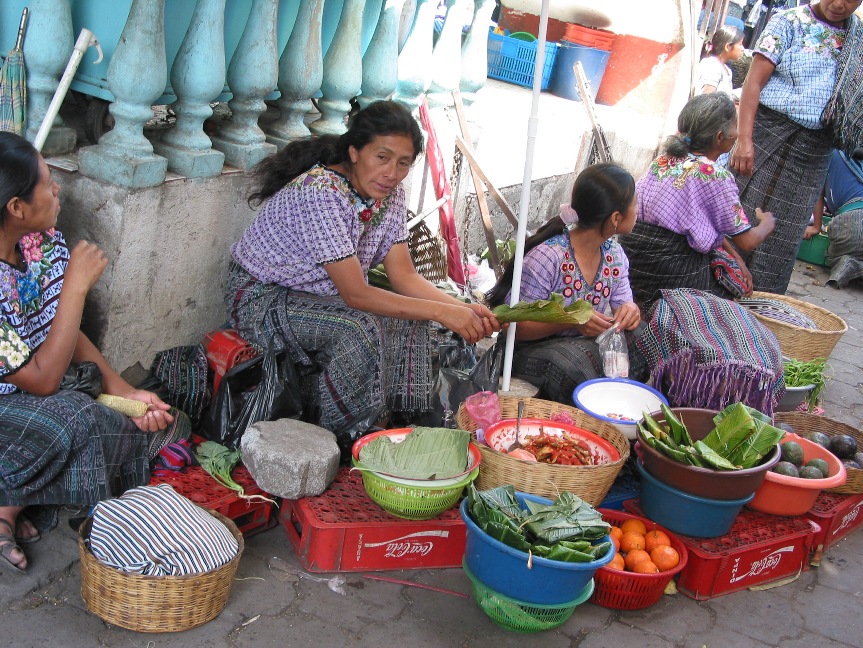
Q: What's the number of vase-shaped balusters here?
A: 10